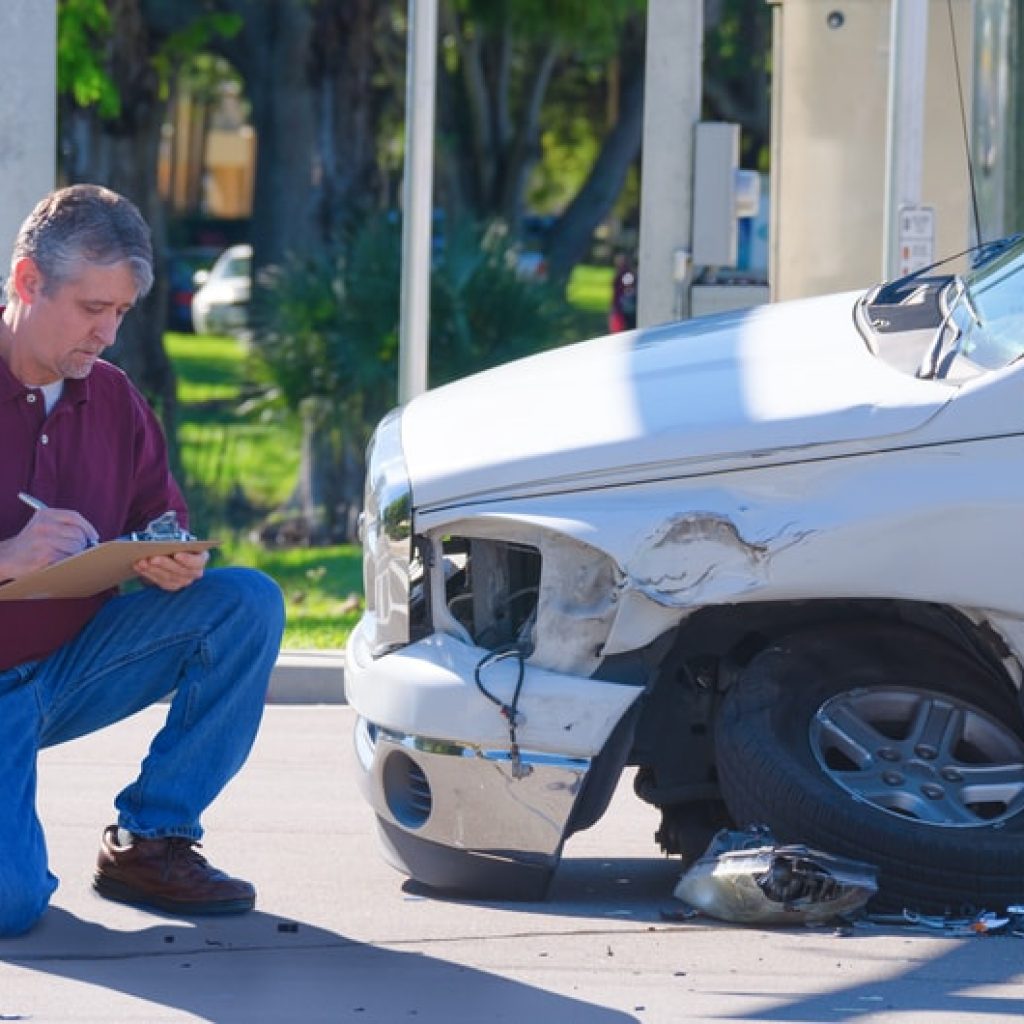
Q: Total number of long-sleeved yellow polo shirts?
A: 0